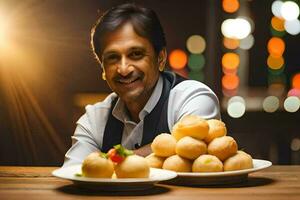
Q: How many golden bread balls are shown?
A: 11